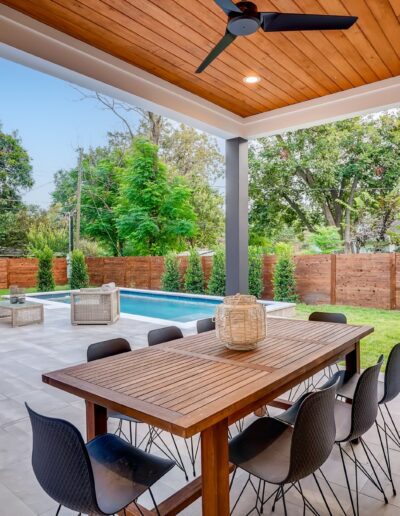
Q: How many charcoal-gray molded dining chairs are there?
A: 8